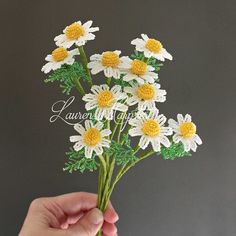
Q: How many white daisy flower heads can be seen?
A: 10